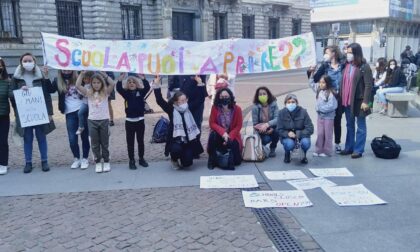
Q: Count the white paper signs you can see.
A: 7